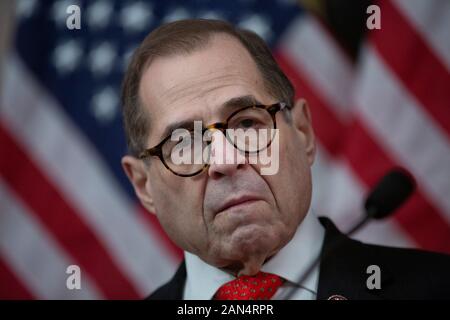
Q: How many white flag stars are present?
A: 11